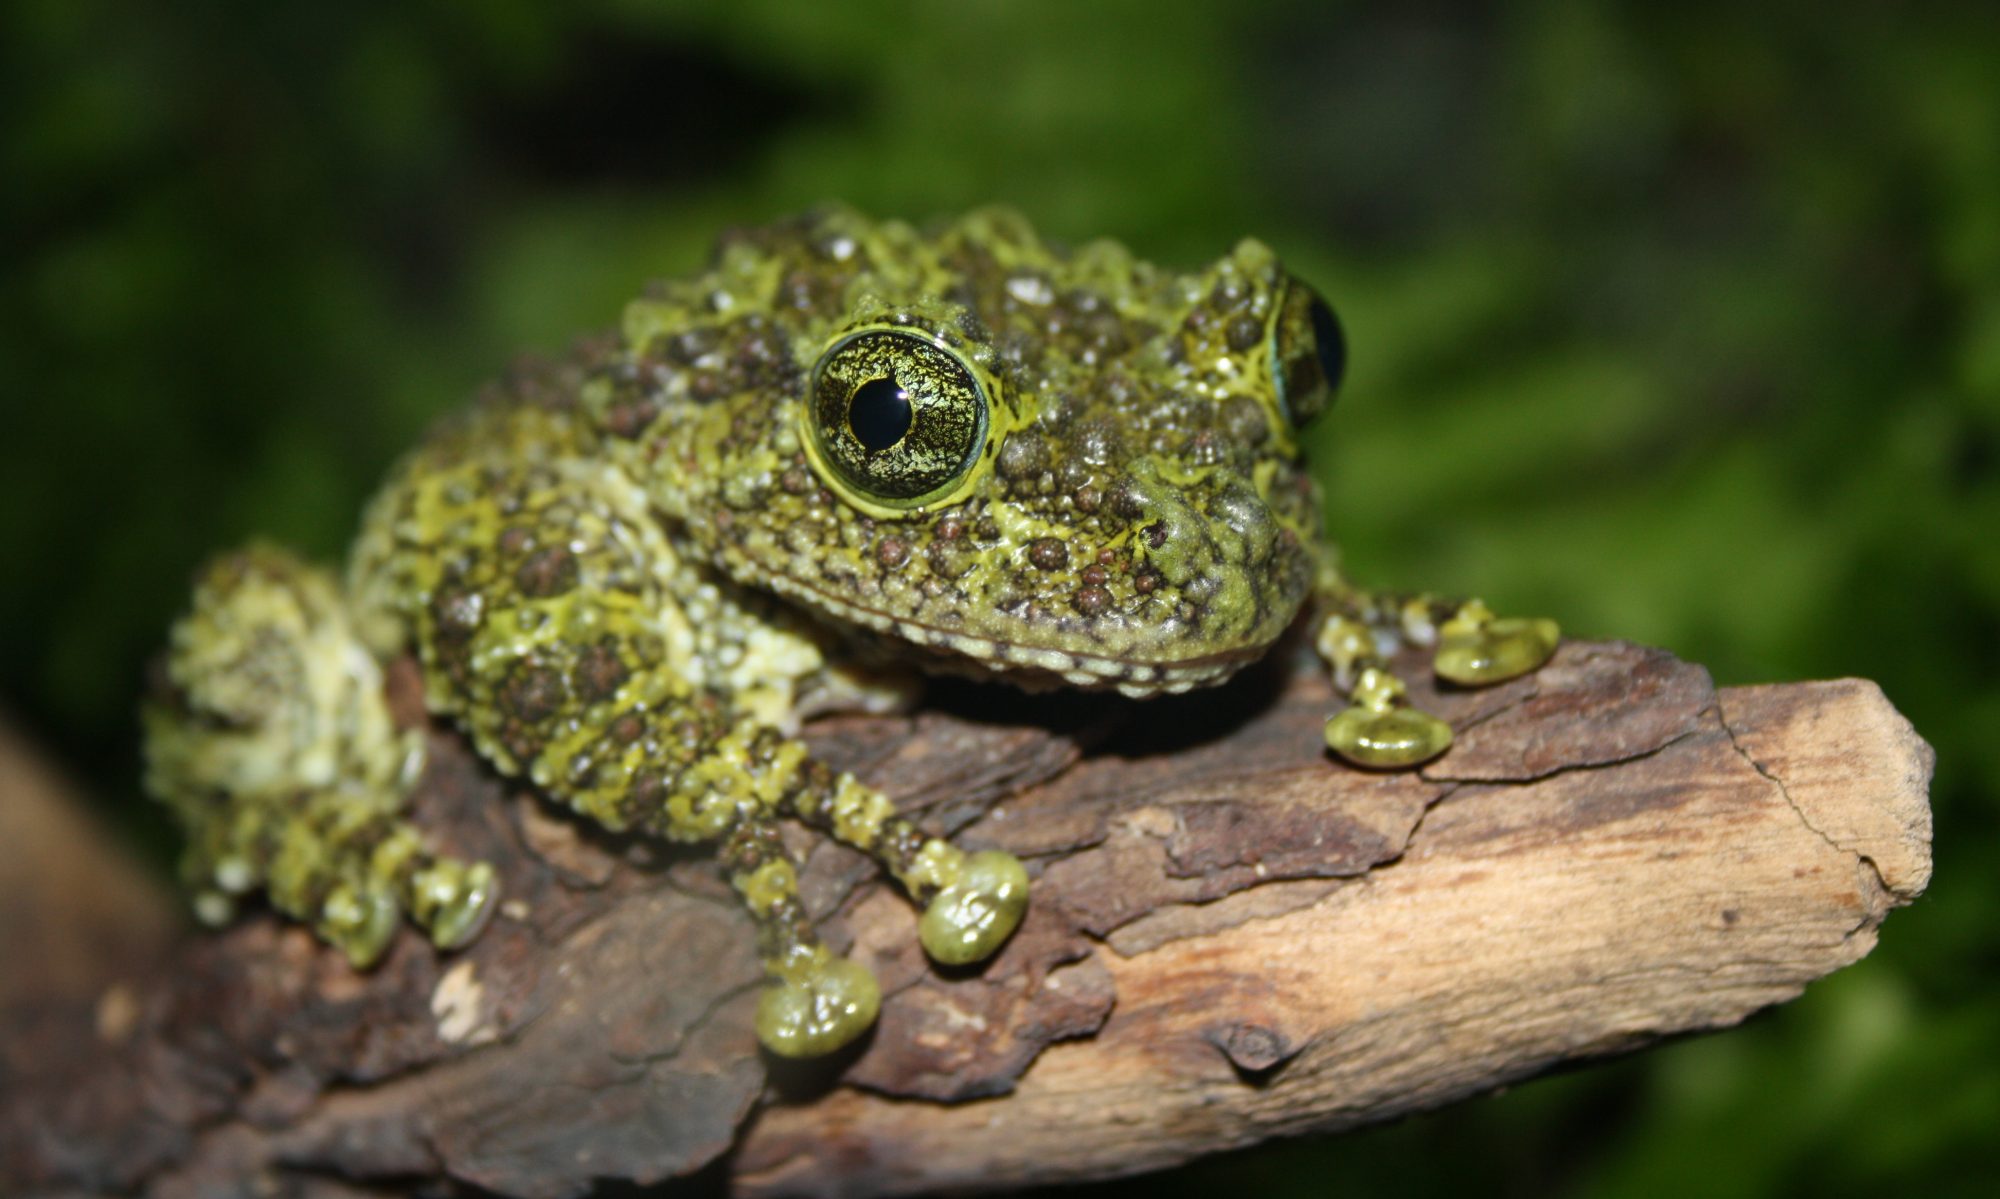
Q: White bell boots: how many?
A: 0